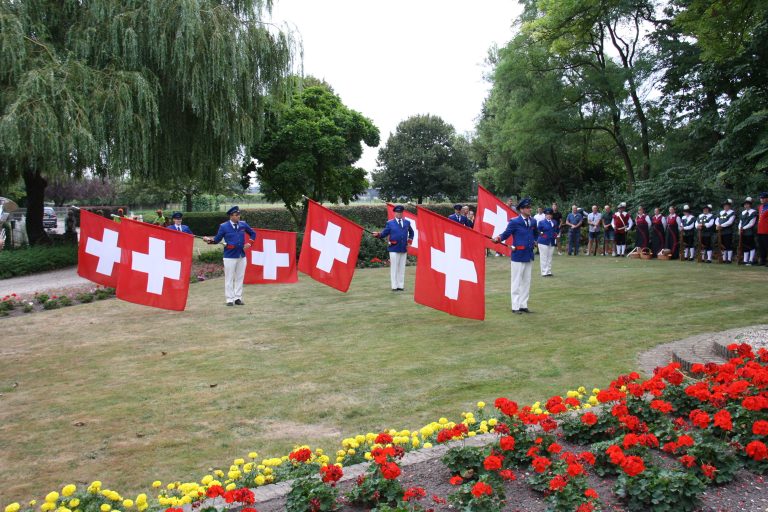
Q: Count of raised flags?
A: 7